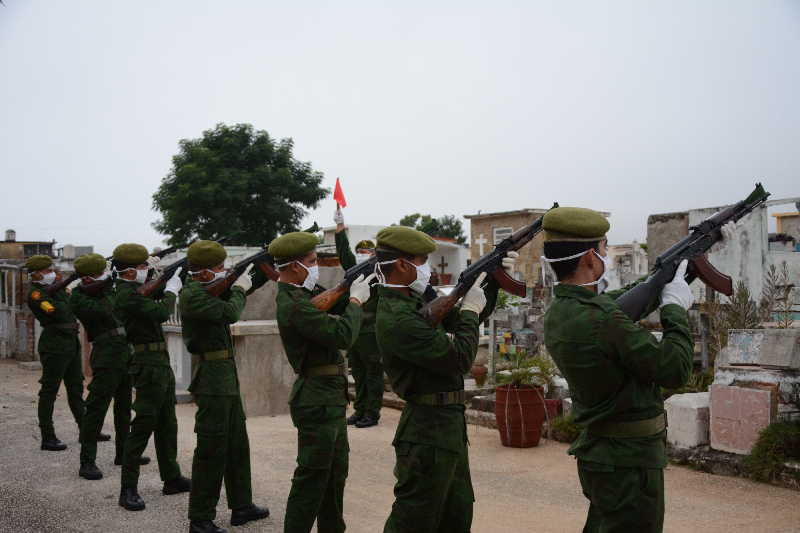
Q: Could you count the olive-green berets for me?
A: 8